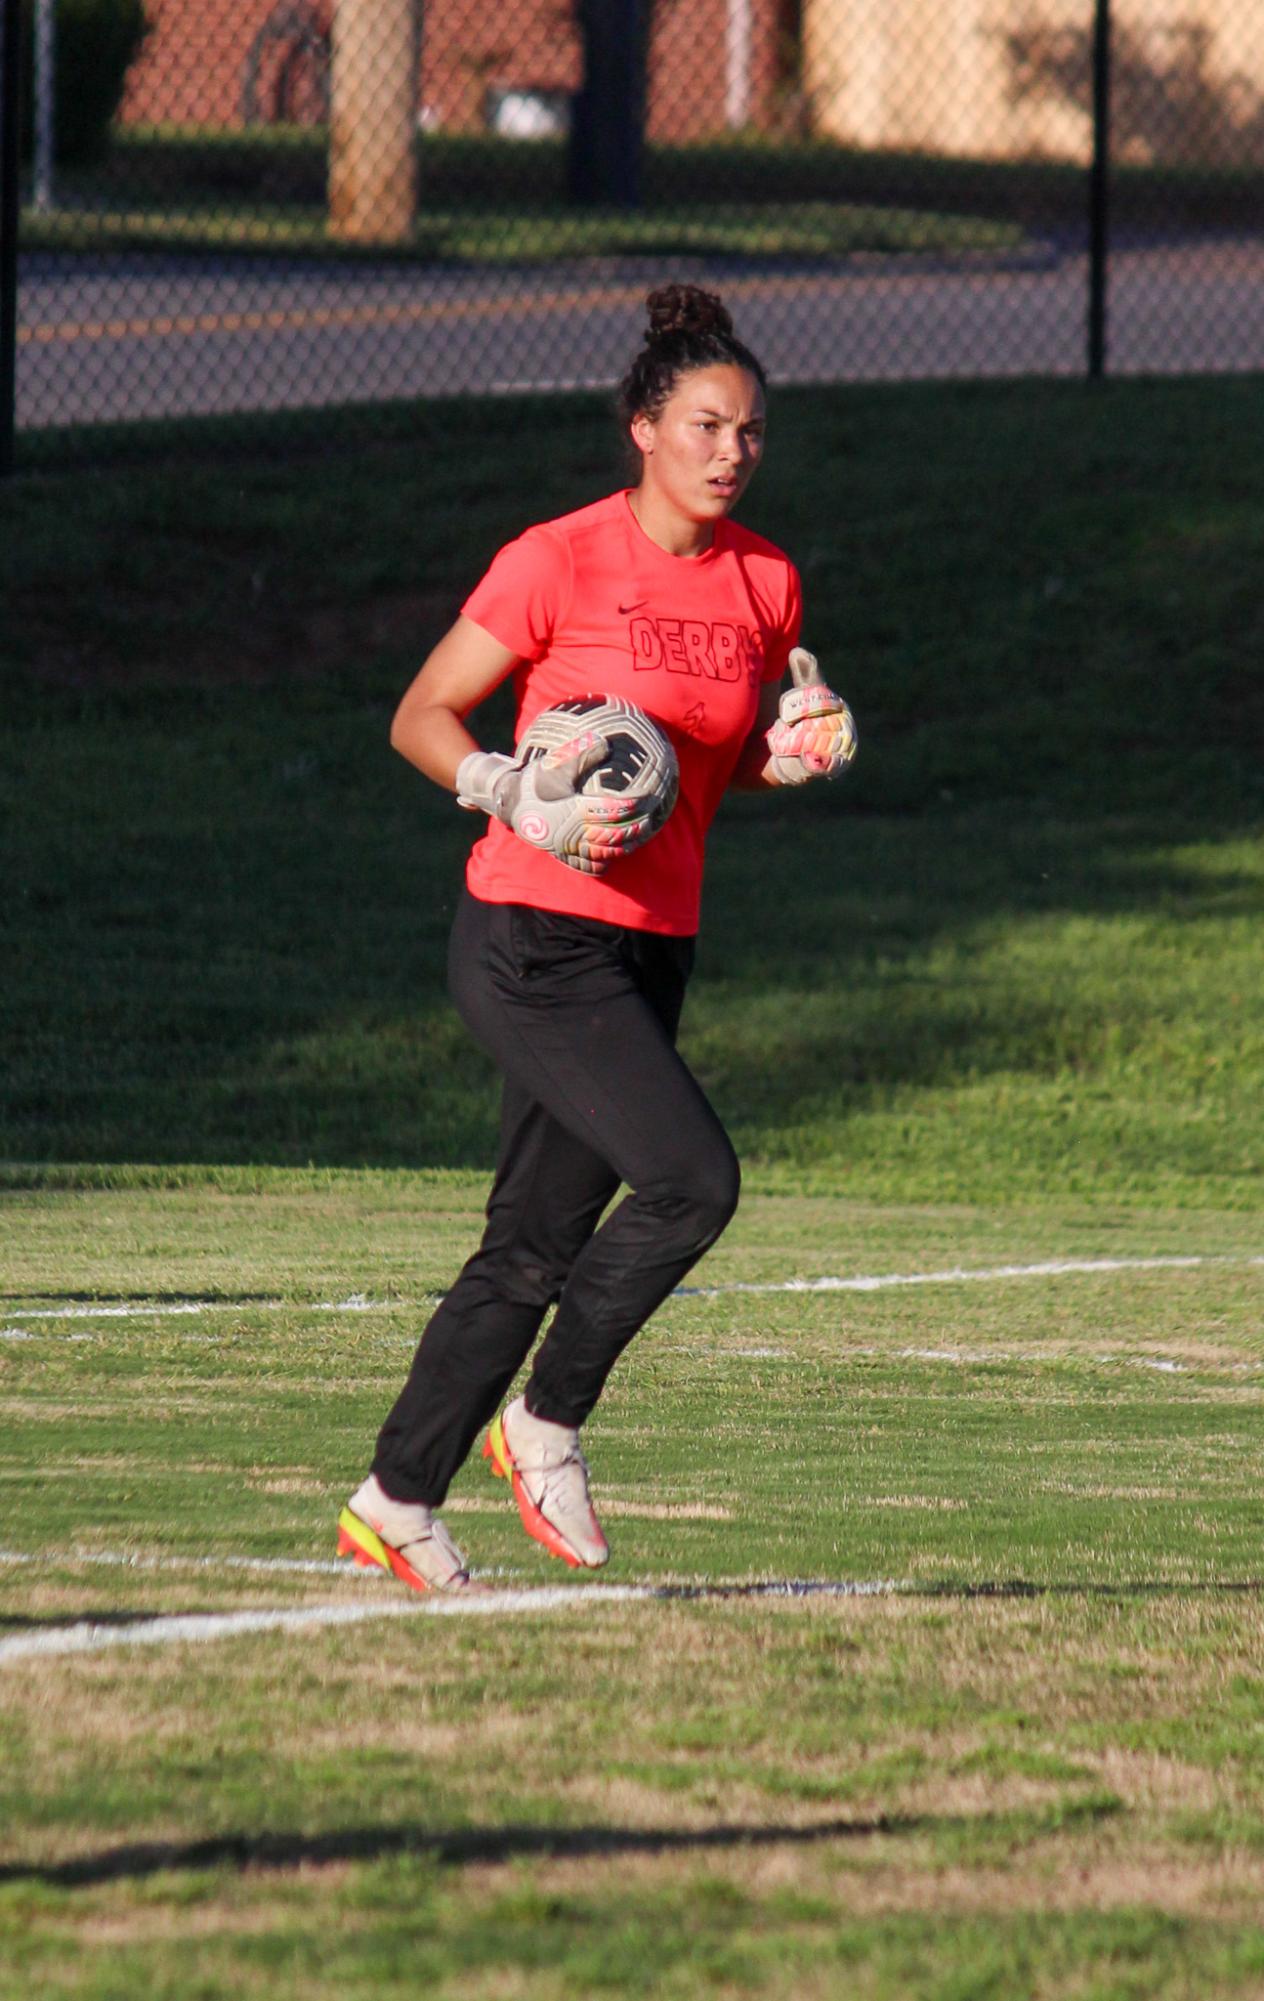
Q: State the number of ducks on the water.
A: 0